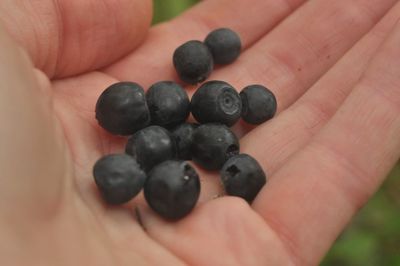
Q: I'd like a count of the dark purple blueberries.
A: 12